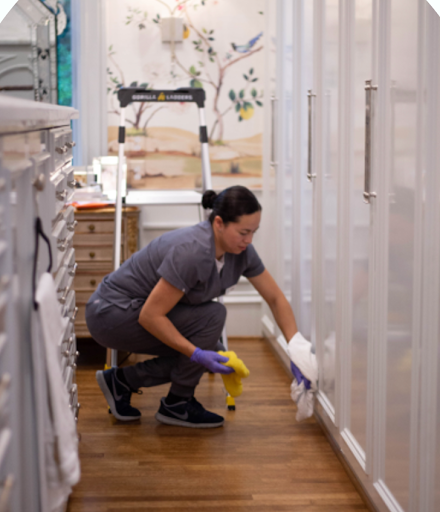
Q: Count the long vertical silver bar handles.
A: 3